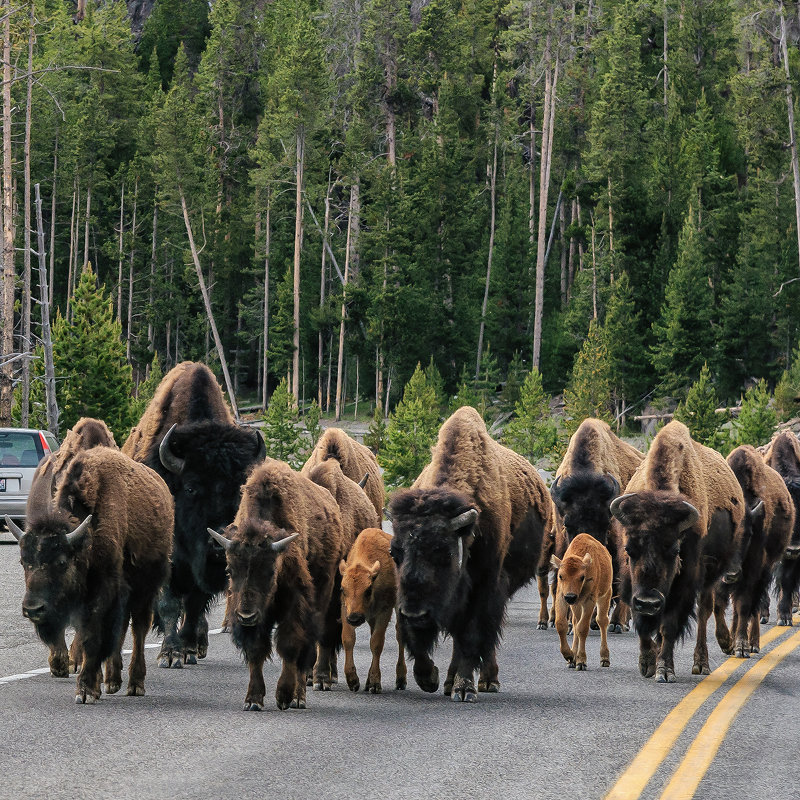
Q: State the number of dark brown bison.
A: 11